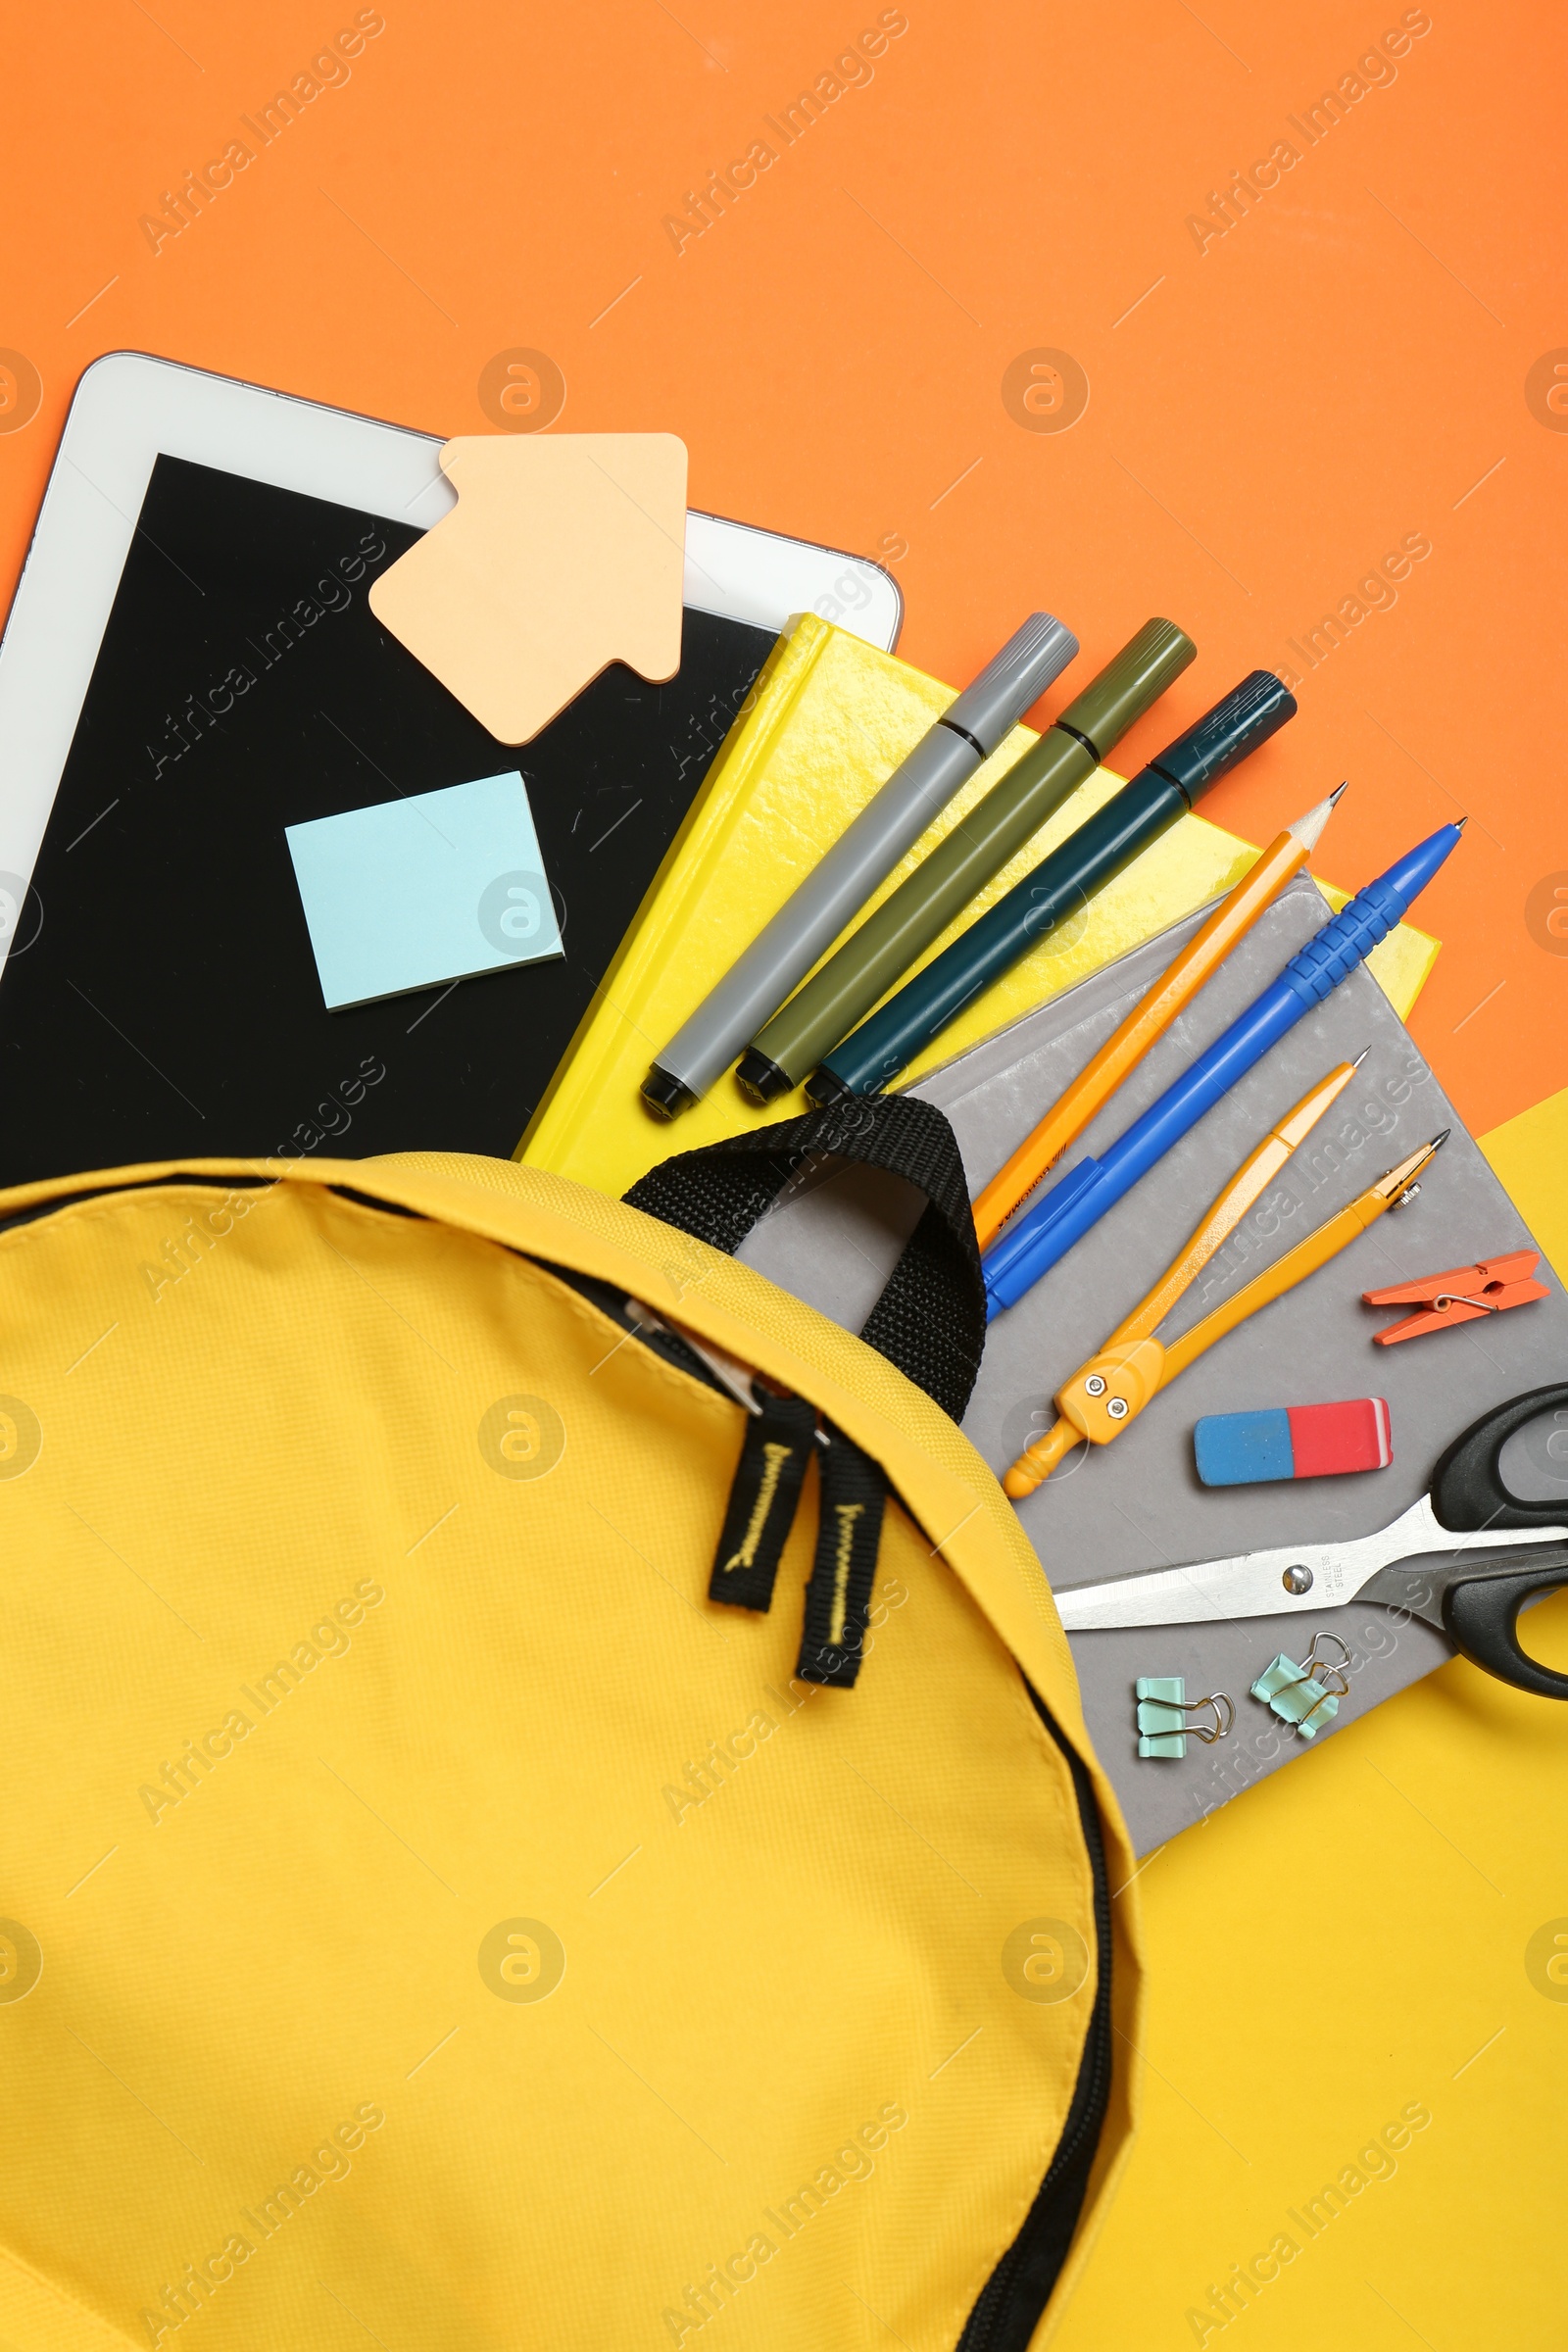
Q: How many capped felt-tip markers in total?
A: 3